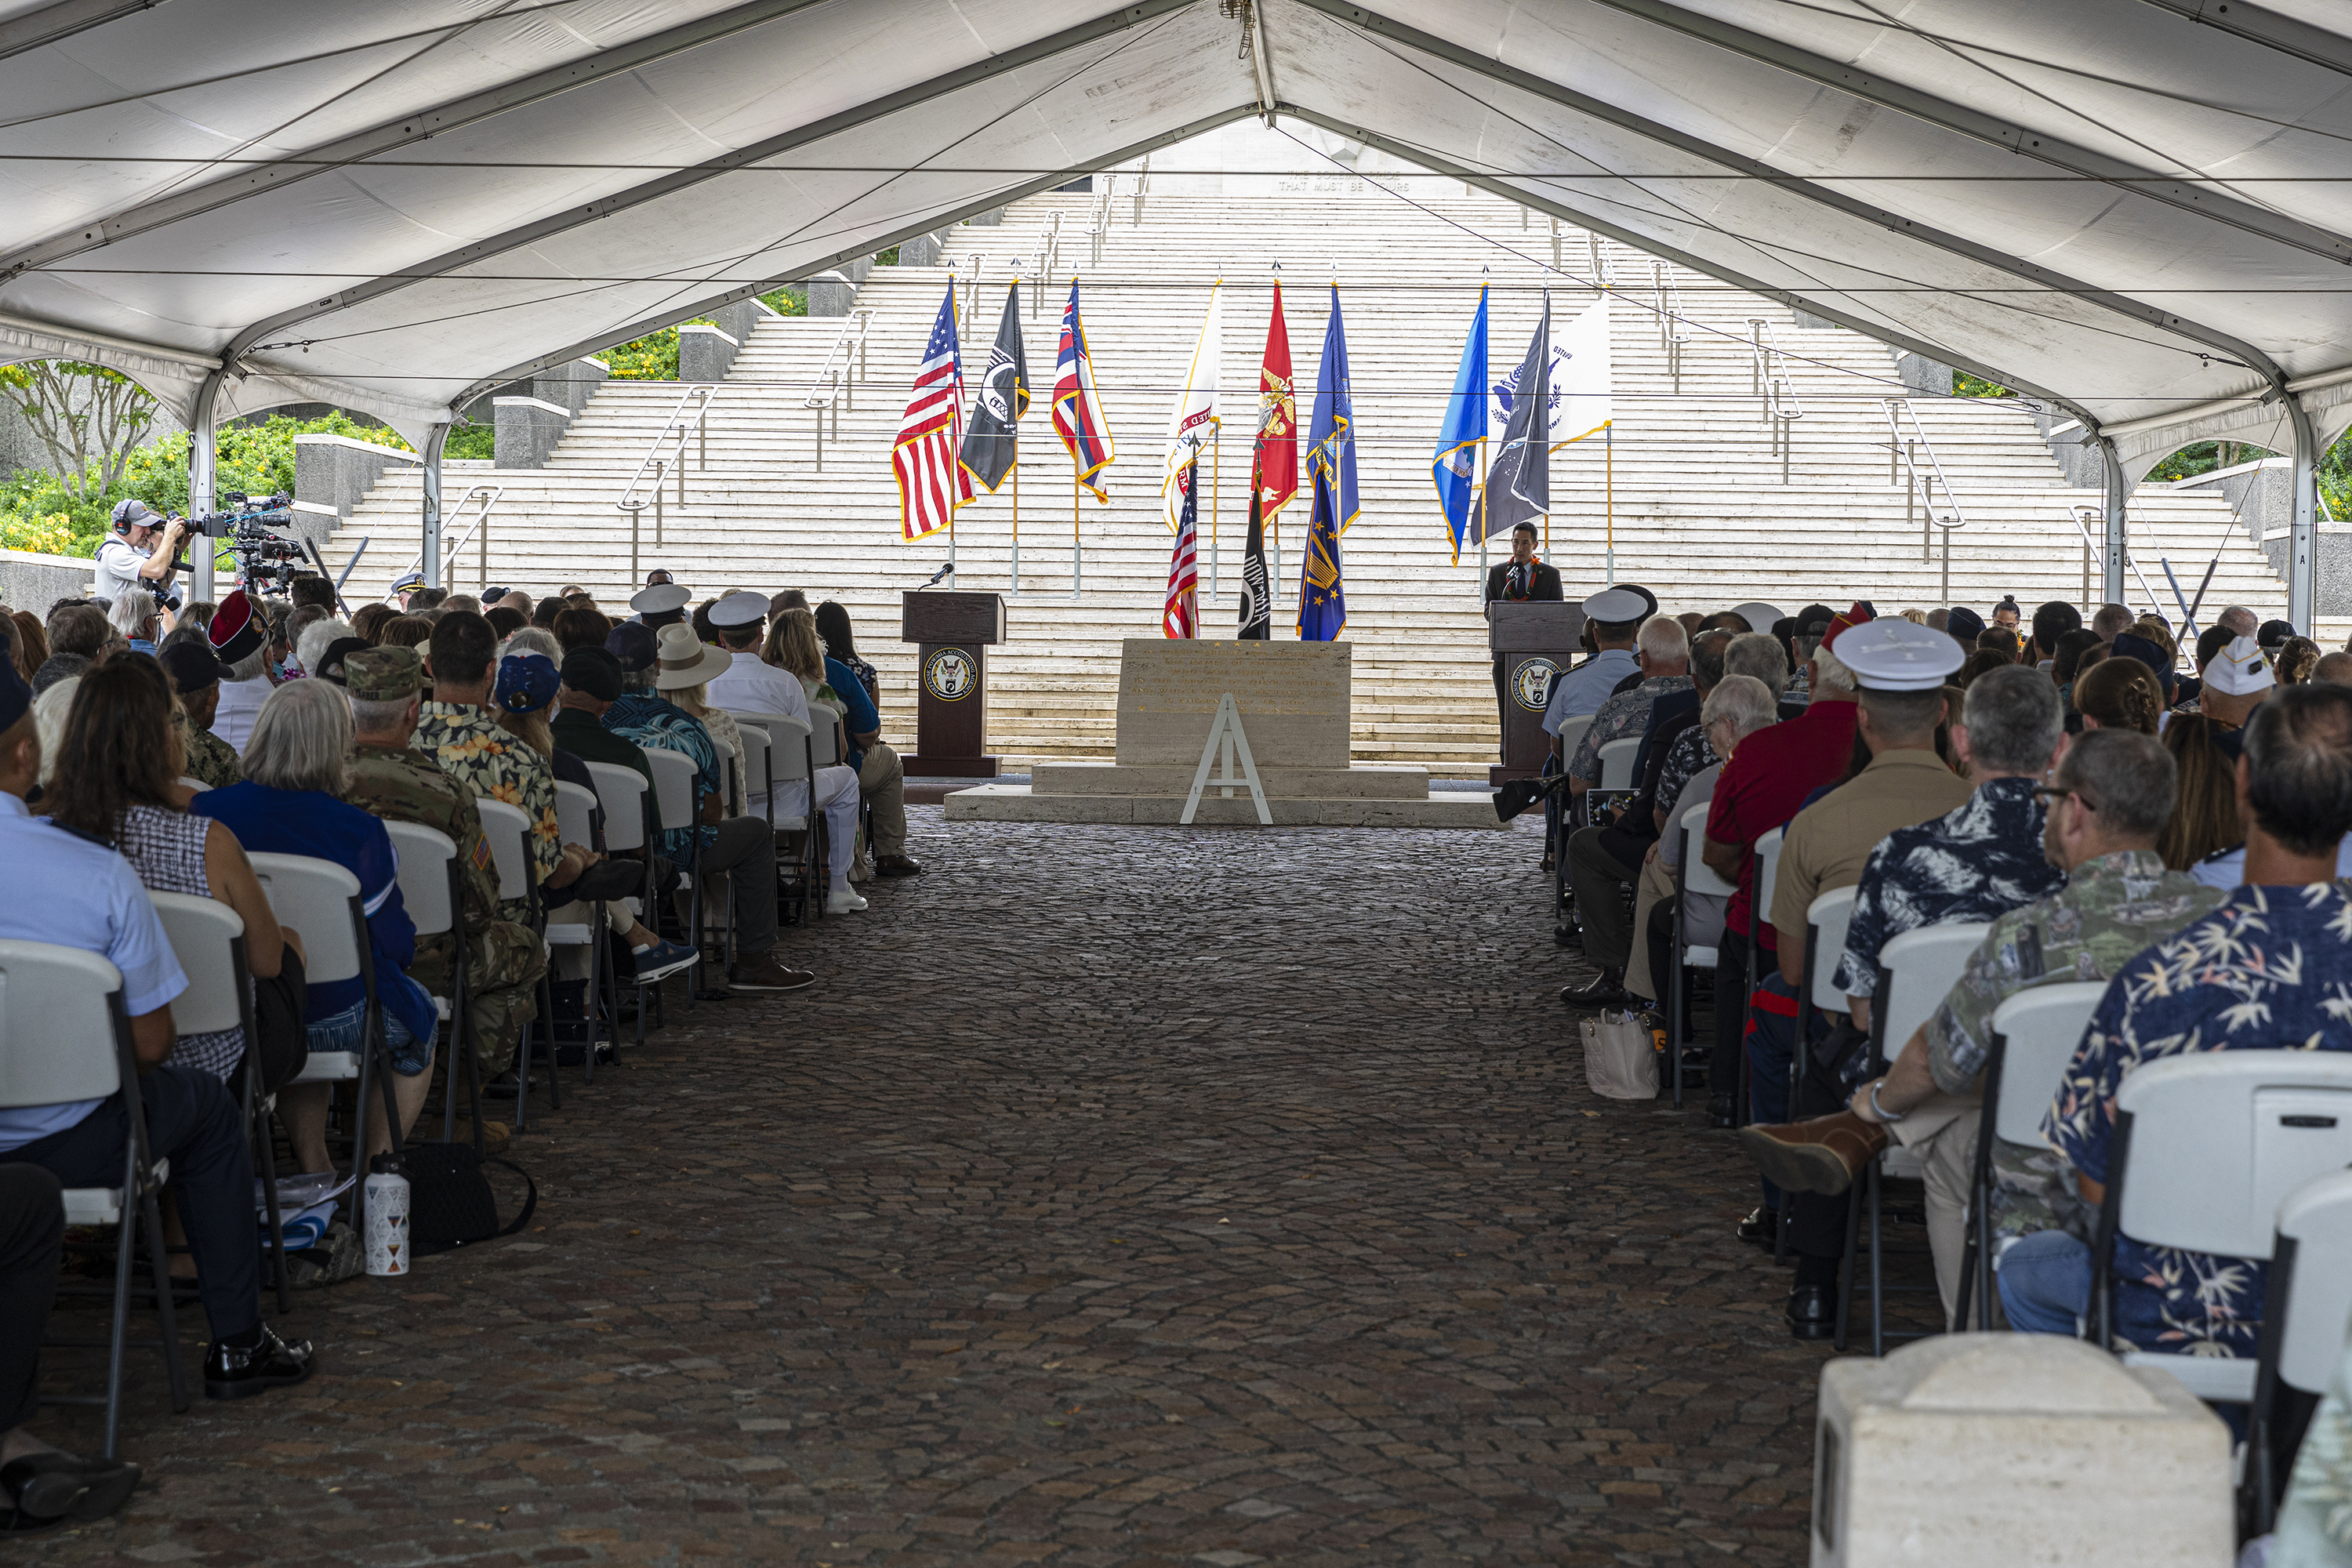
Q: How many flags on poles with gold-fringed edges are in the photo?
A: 11